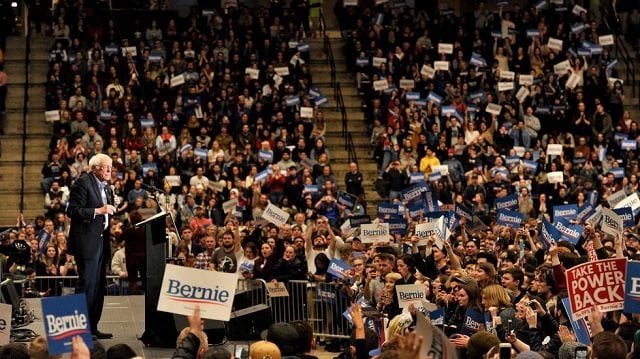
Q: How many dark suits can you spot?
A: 1